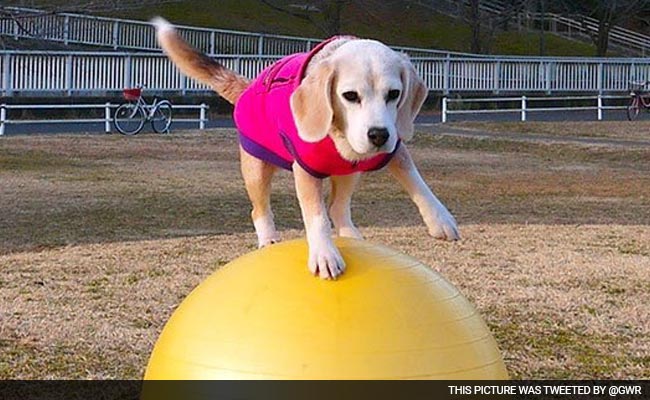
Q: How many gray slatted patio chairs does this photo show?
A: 0